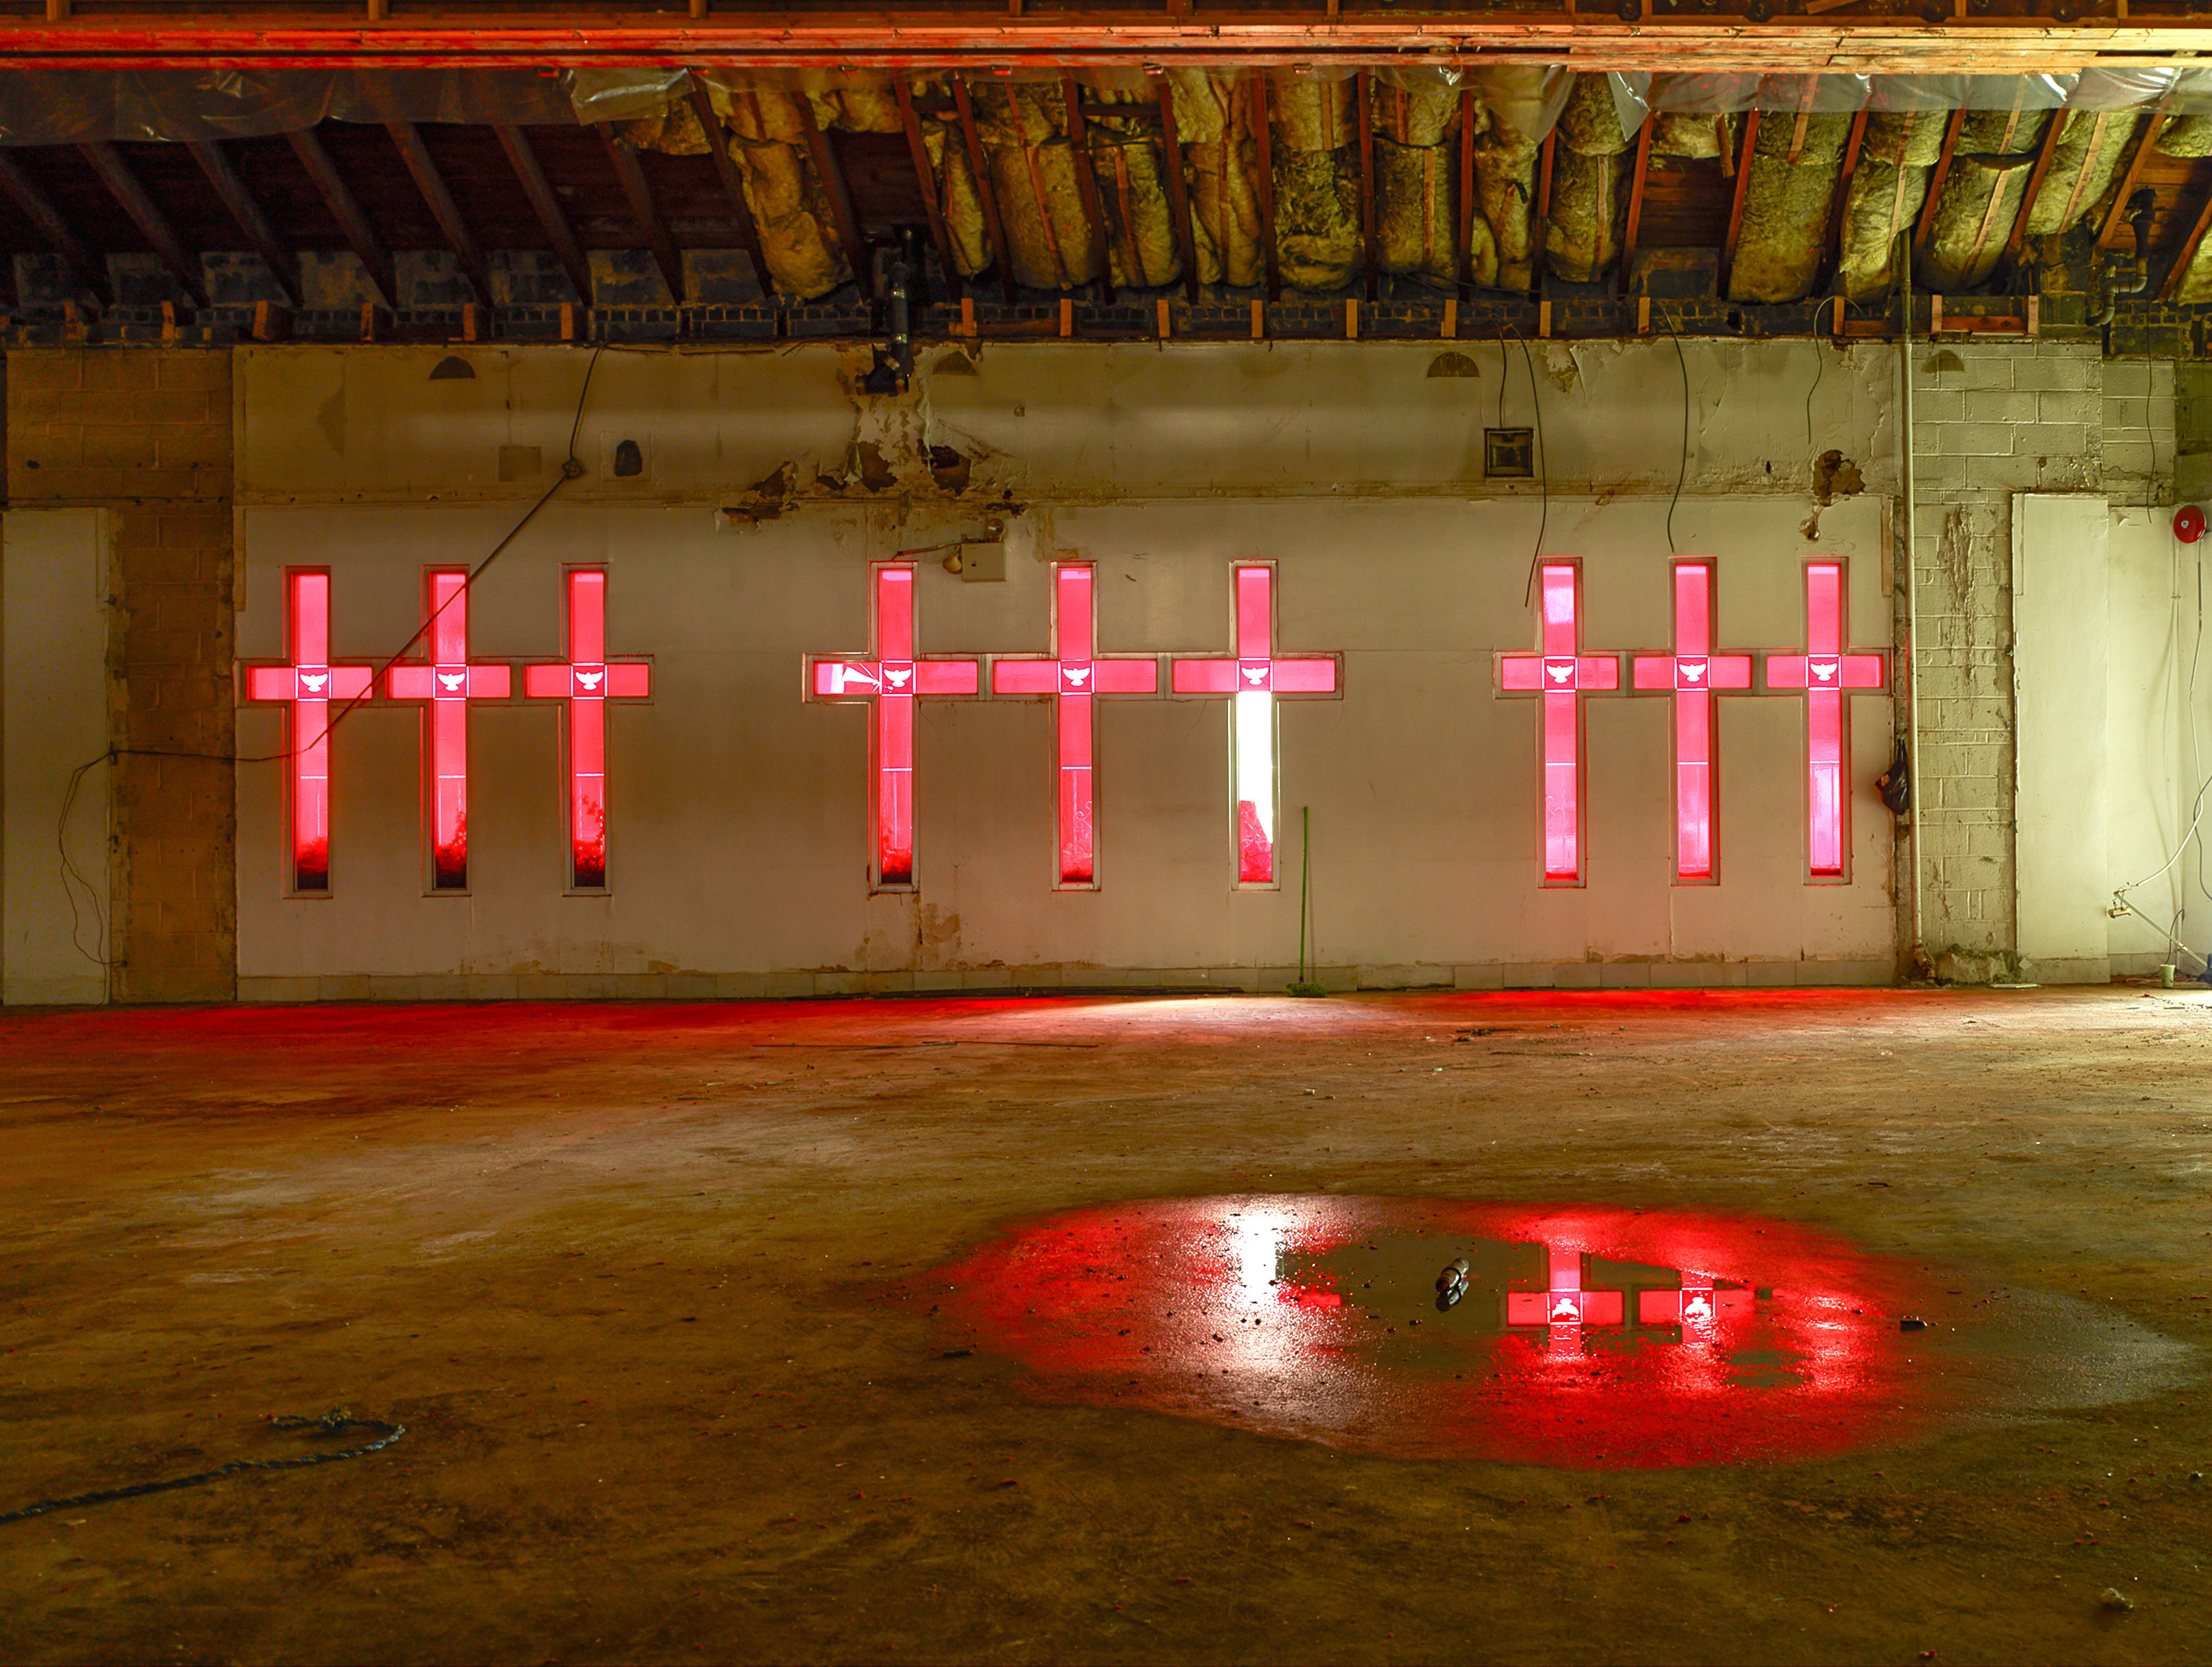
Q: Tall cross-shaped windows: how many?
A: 9